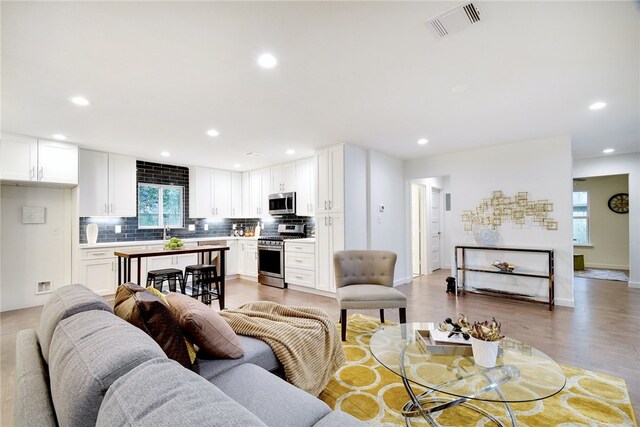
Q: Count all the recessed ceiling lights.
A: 10